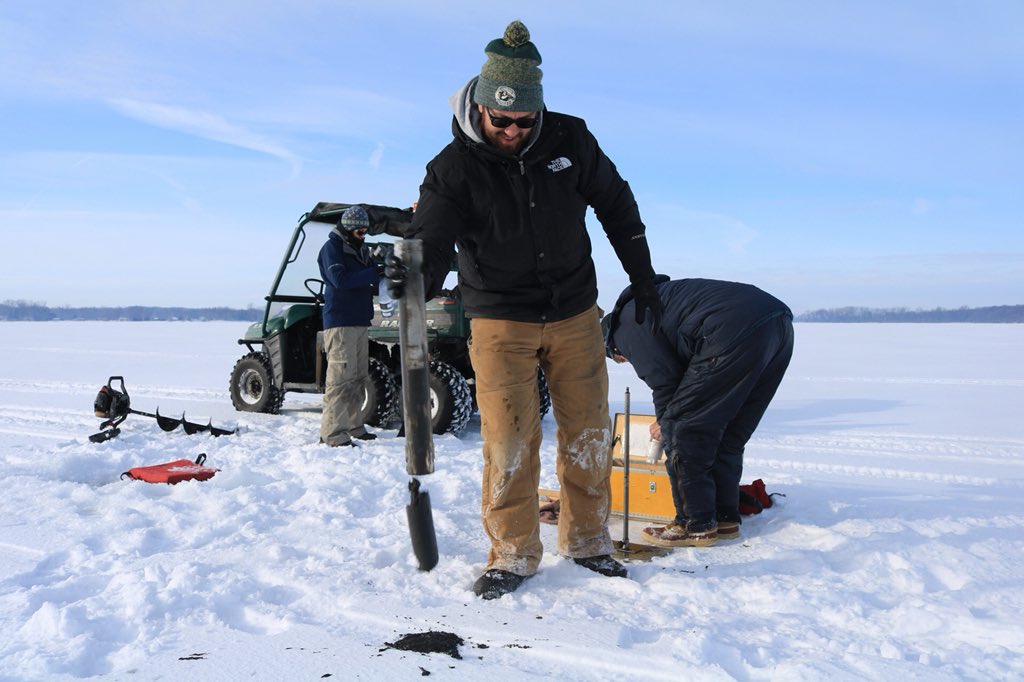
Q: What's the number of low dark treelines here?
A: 2